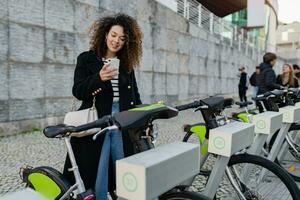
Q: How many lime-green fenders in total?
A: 3